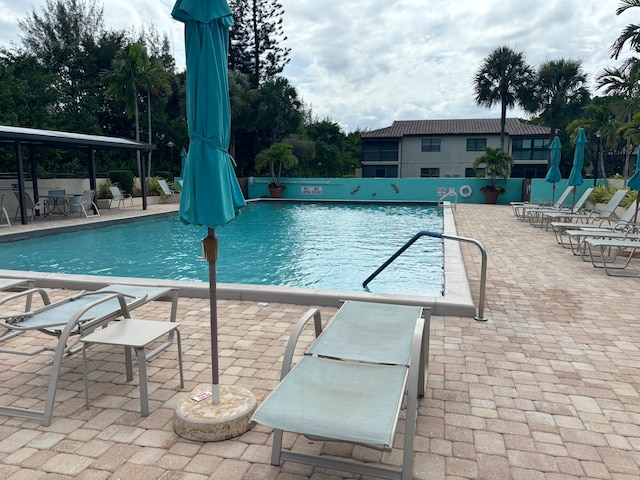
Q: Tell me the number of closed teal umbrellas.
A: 5